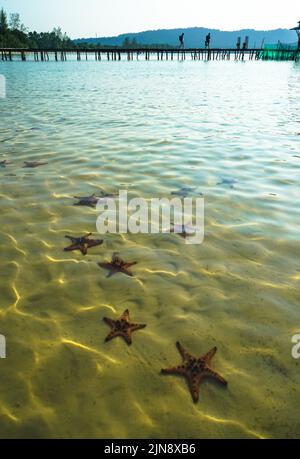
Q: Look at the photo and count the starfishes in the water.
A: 11